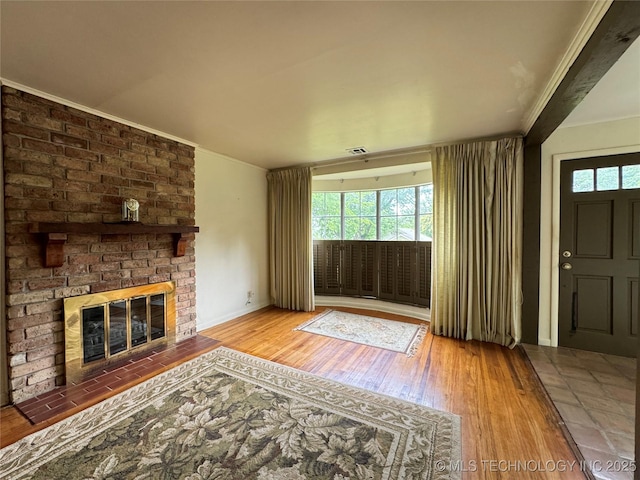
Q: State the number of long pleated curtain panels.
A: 2